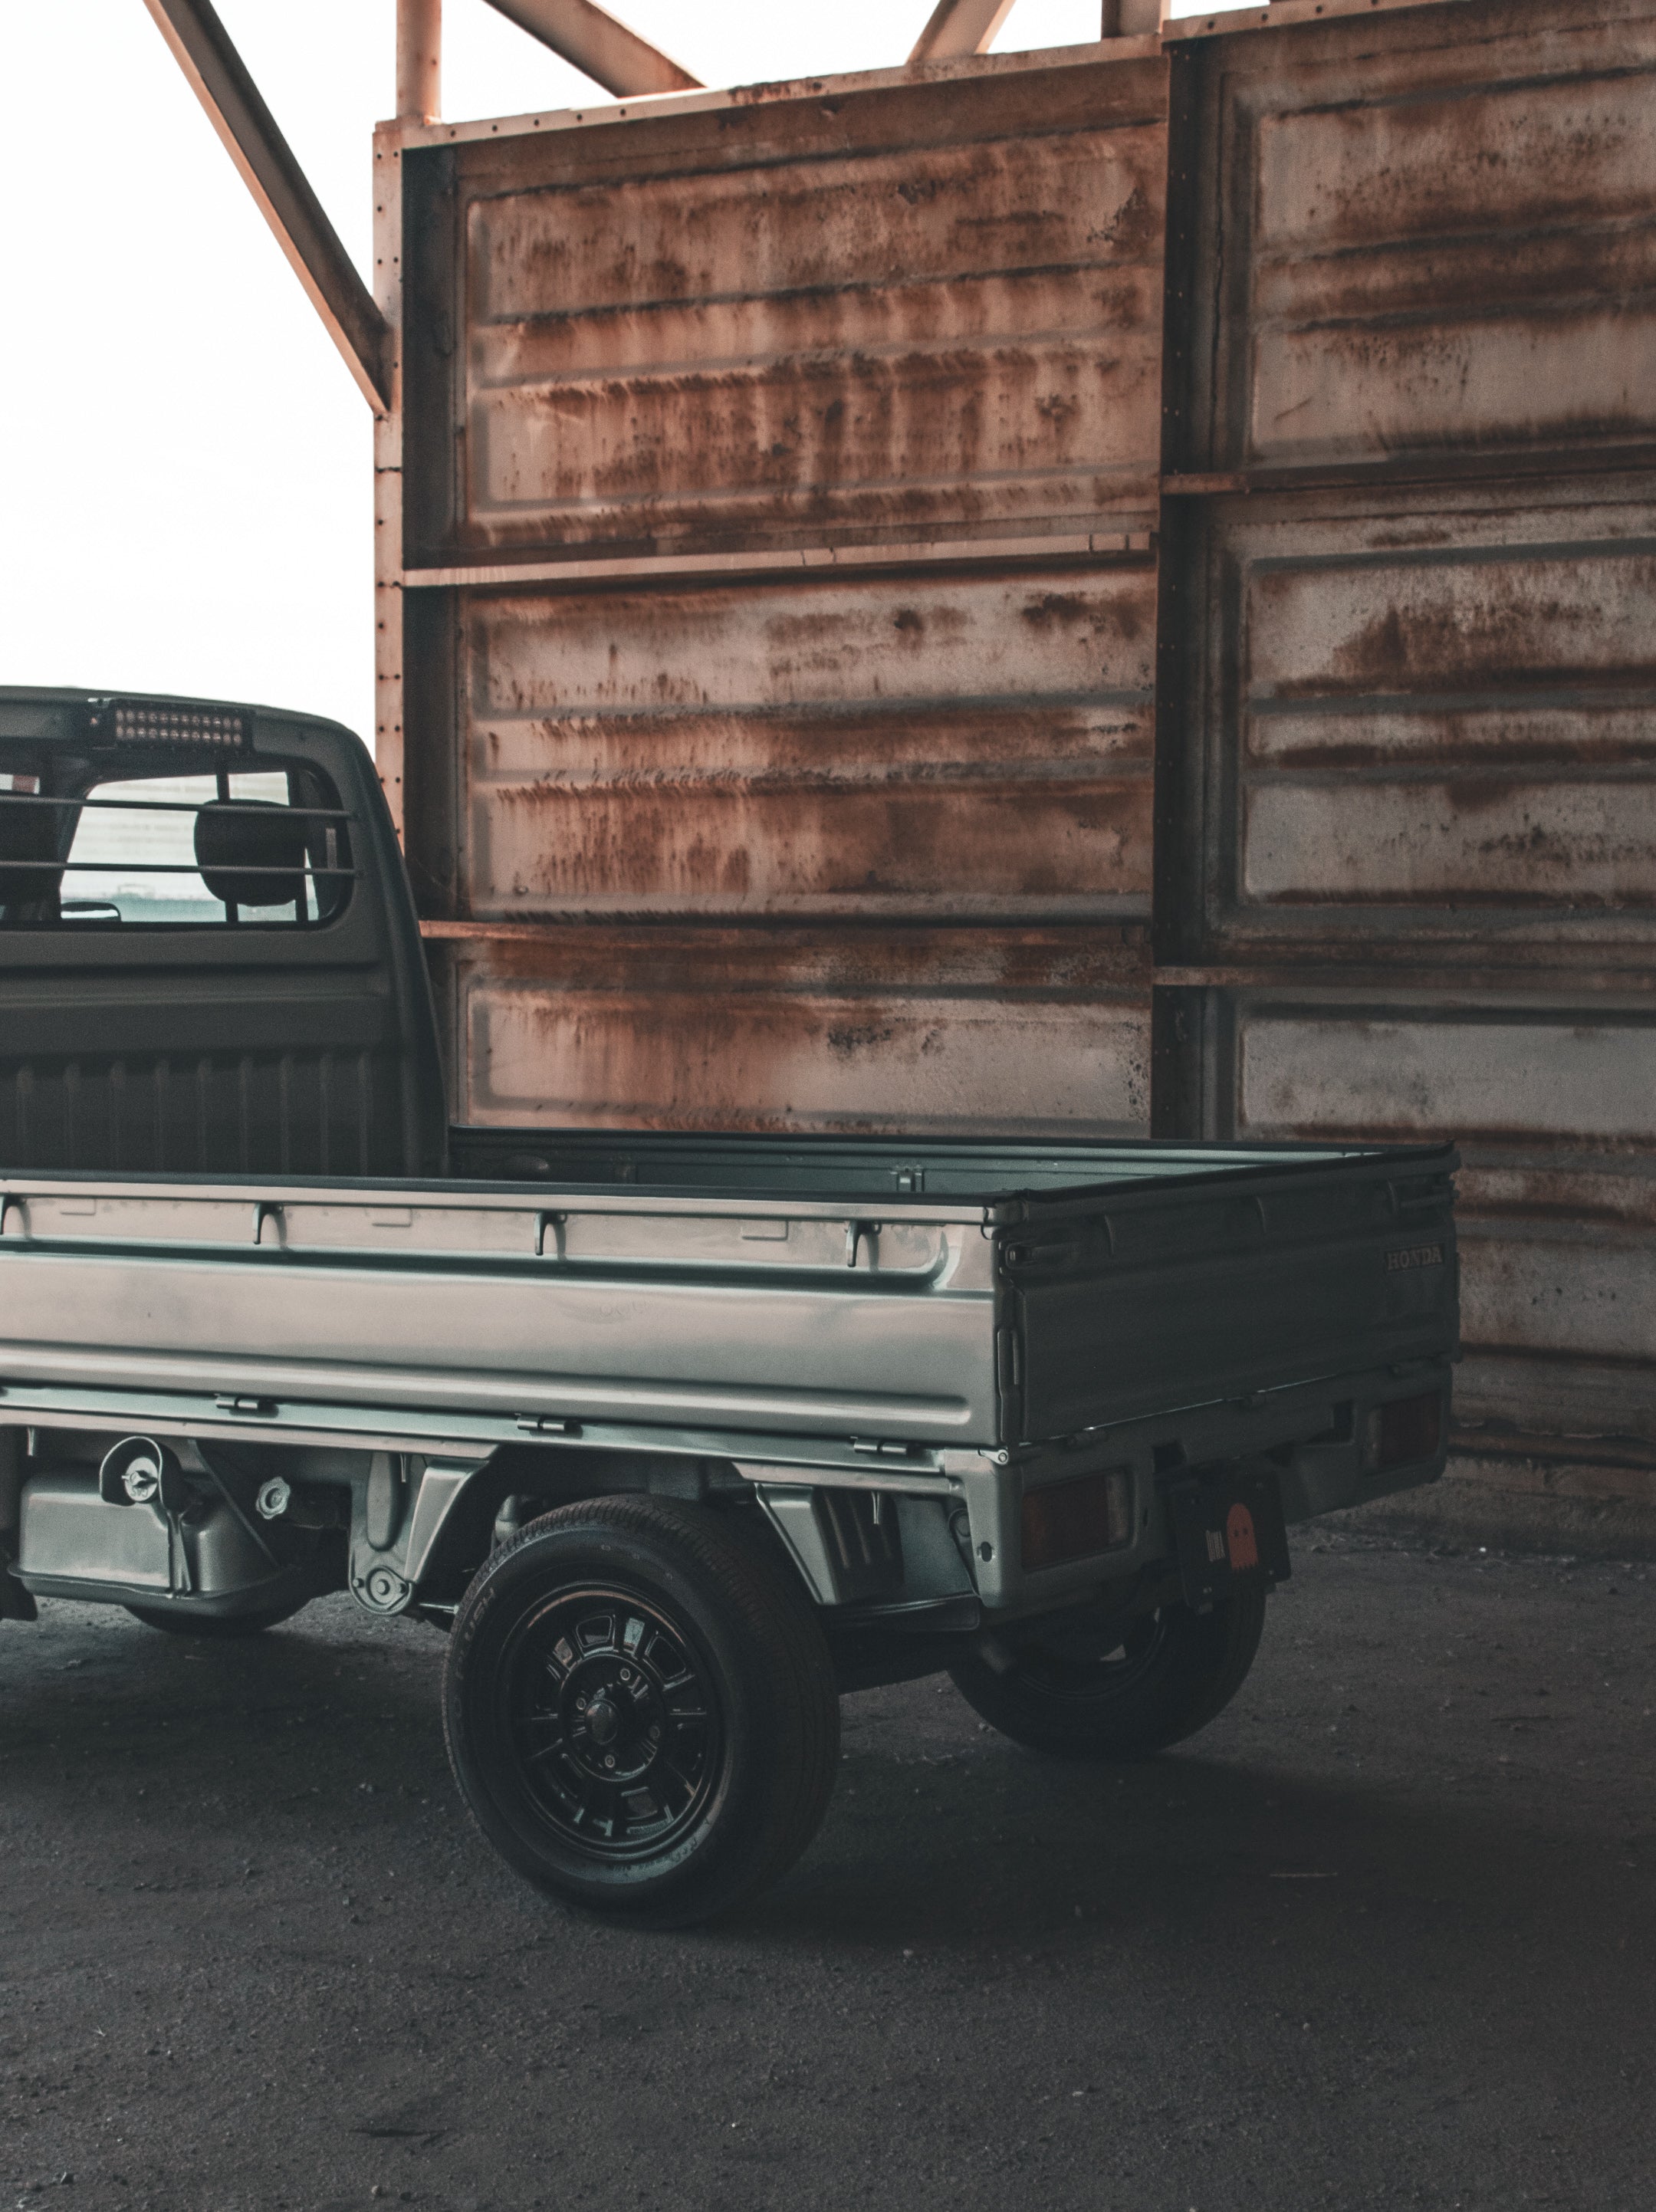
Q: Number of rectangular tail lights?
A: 2